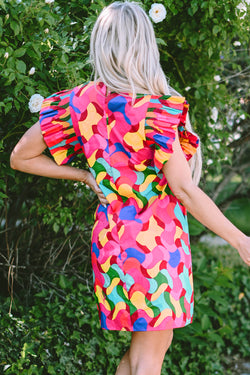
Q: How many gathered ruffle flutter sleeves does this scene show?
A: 2